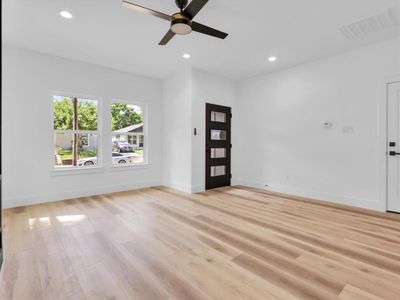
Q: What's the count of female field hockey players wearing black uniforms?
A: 0